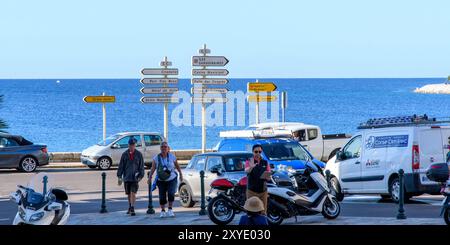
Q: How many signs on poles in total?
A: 12